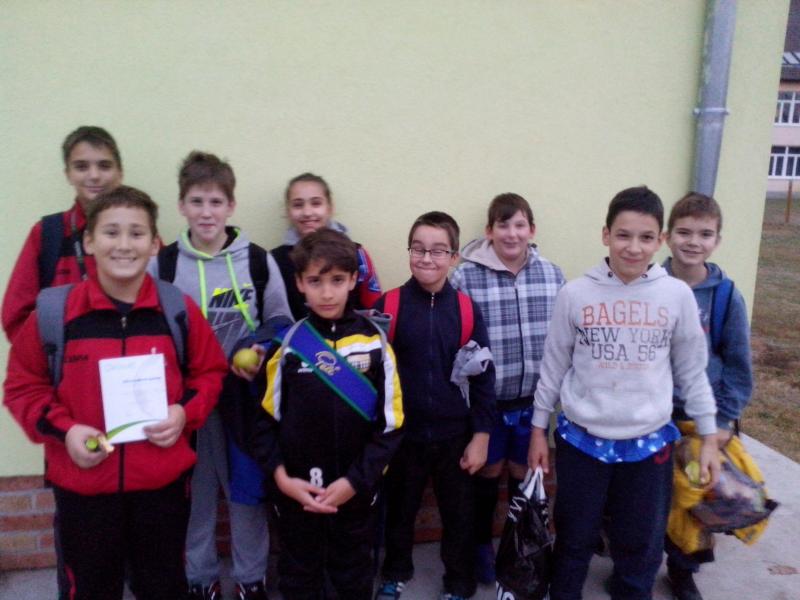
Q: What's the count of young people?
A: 9